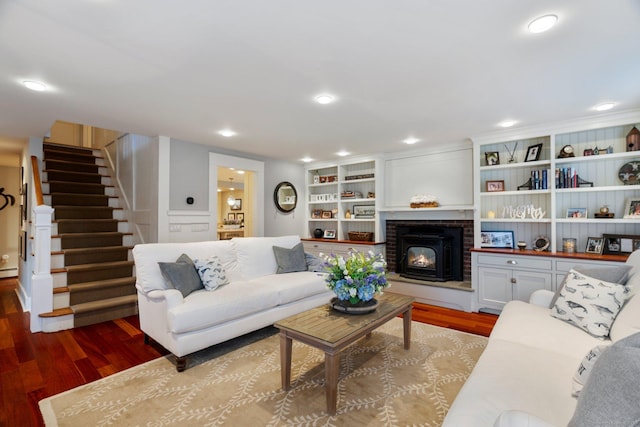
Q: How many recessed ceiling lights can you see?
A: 9